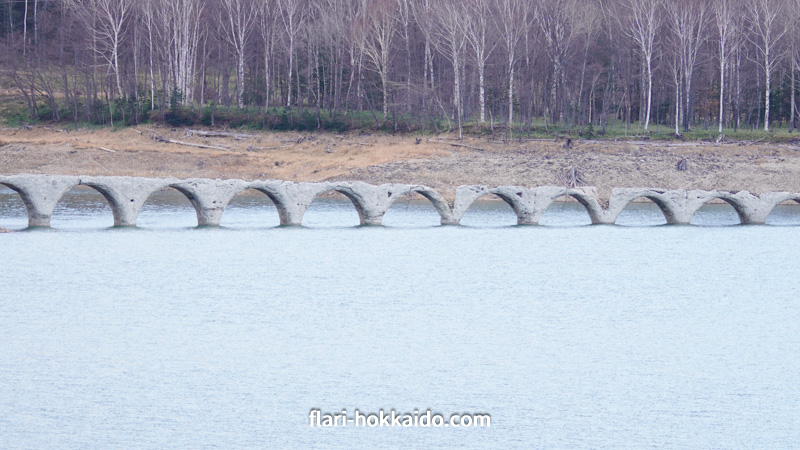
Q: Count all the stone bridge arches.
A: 11